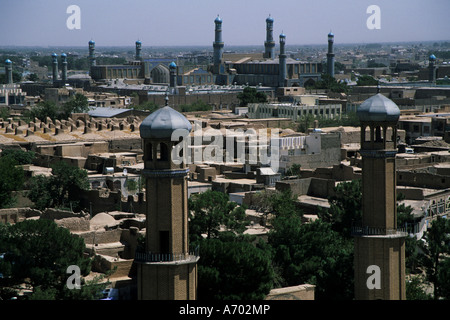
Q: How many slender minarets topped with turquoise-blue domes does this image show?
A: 11